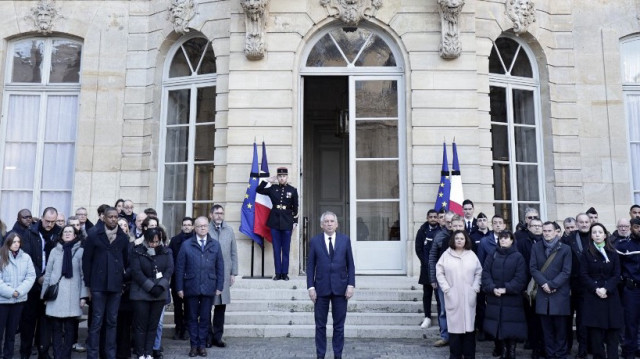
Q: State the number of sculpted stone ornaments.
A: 6